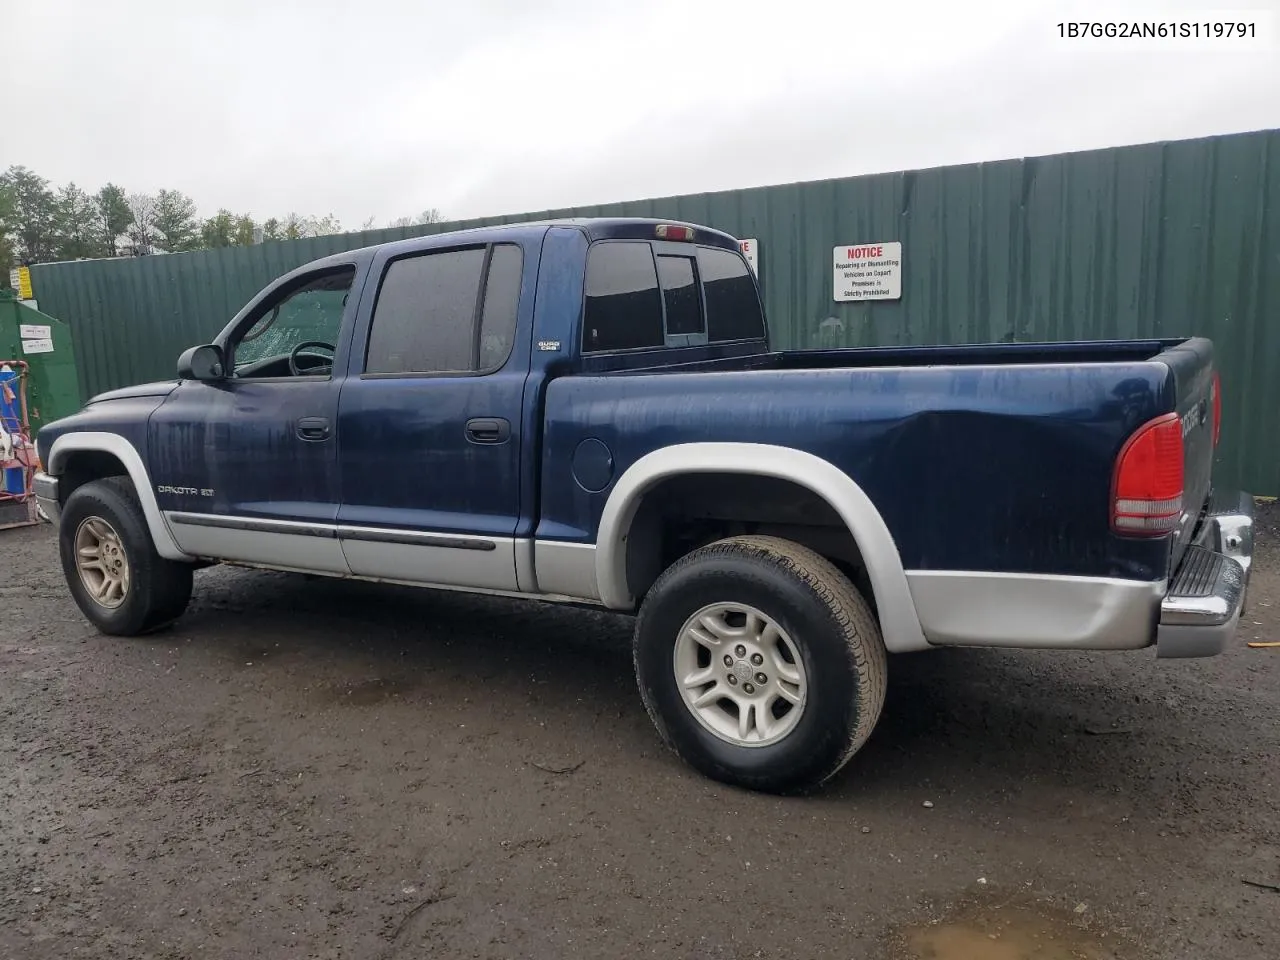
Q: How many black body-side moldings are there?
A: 2